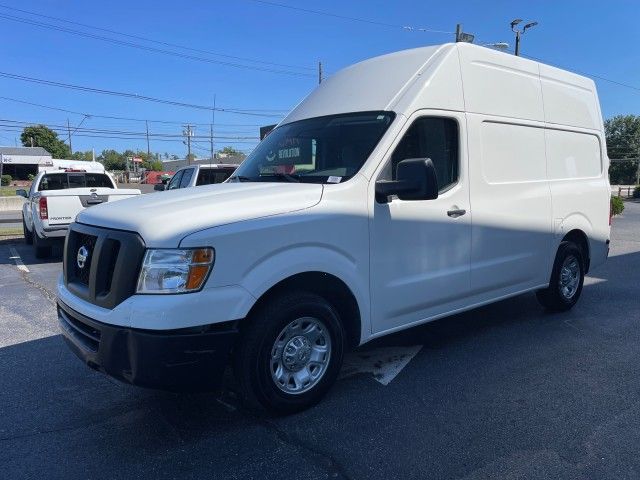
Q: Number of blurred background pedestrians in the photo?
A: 0